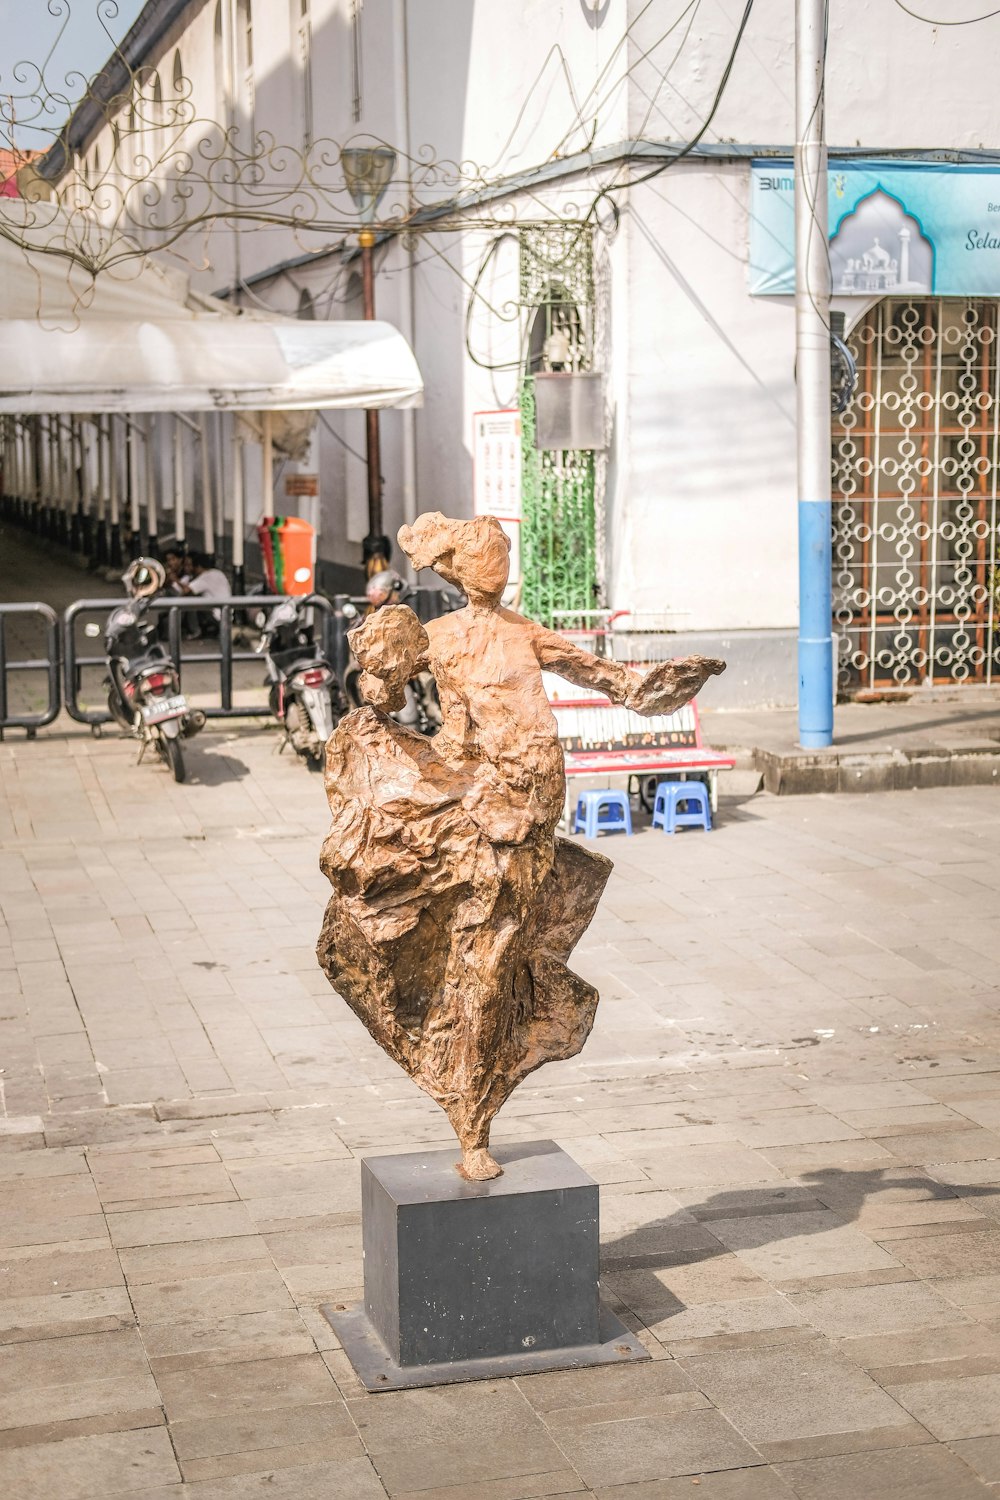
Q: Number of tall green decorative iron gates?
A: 1